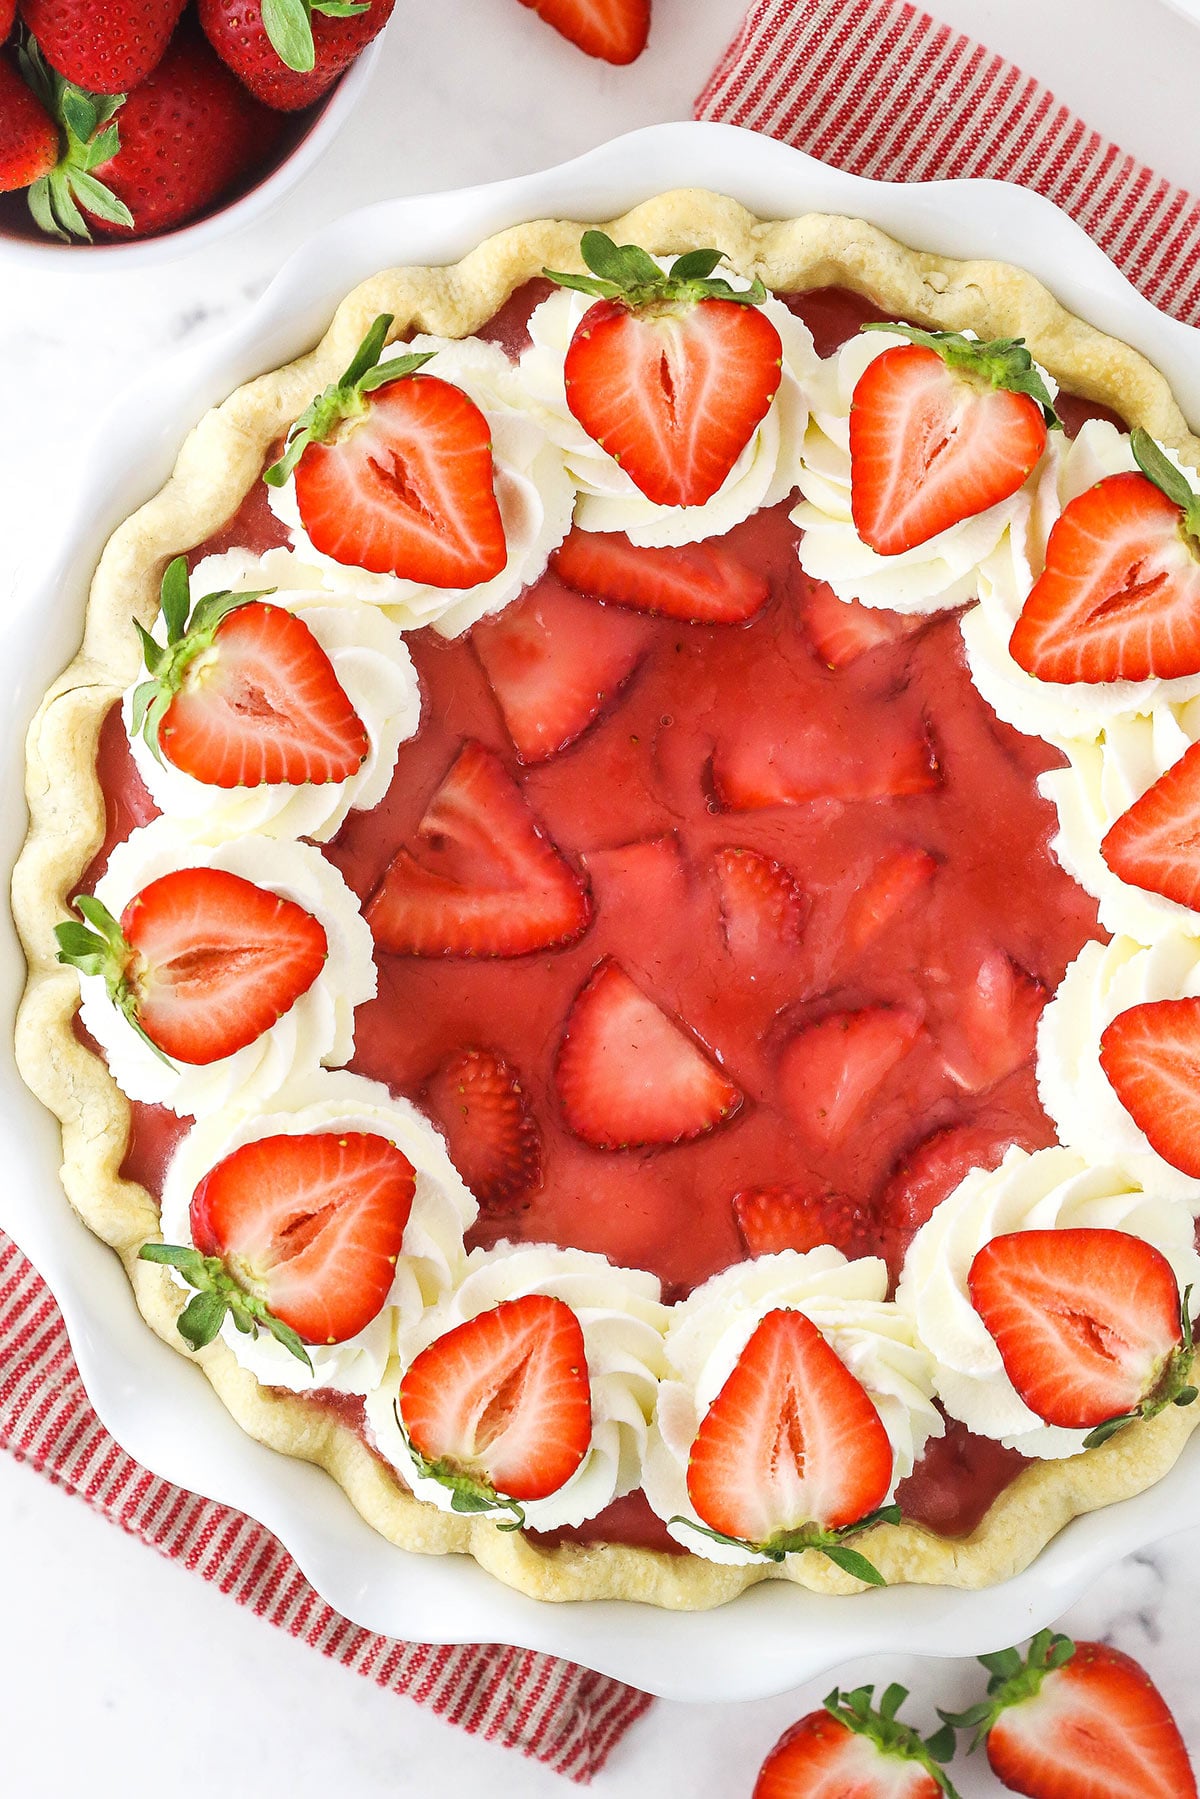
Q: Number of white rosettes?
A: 12